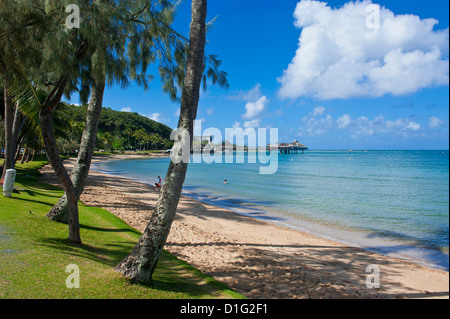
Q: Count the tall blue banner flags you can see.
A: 0